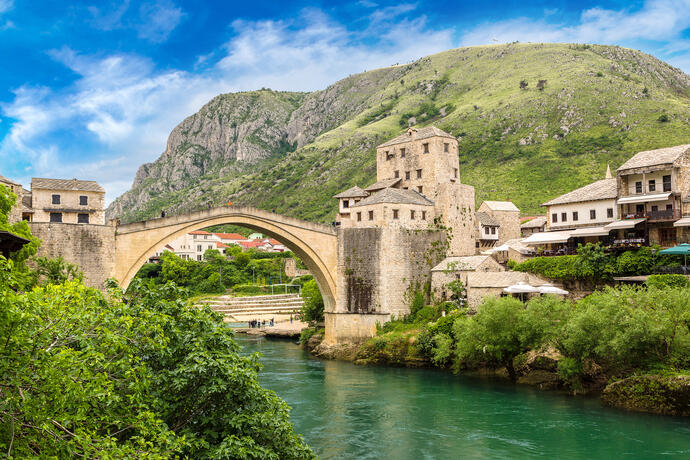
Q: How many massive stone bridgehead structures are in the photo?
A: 2